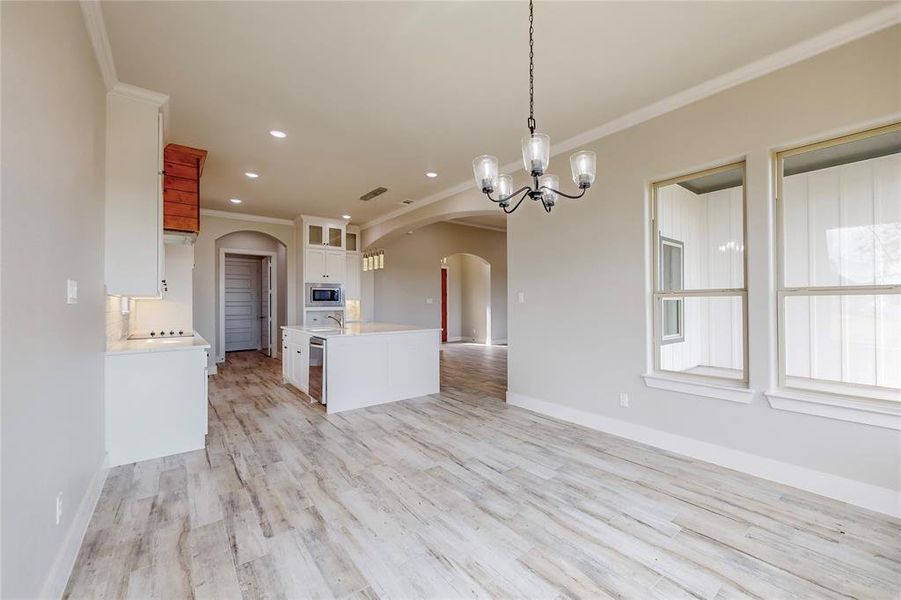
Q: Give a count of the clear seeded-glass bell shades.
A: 5